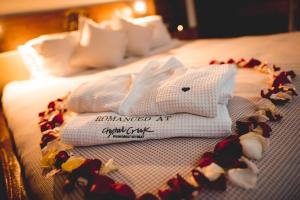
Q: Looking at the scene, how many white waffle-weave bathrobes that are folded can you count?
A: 2